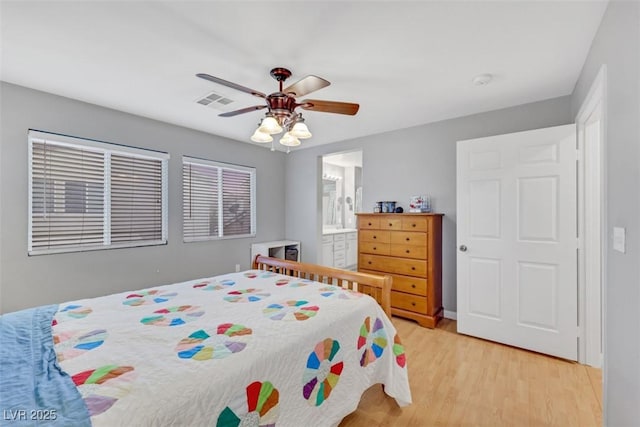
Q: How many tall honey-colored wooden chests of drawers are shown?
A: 1